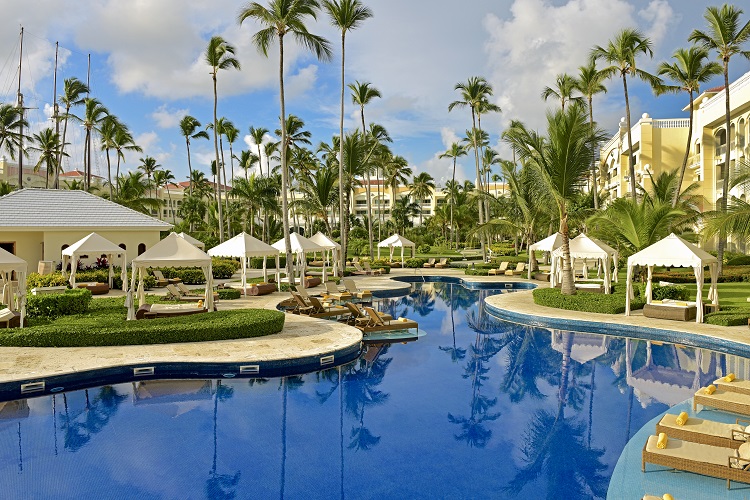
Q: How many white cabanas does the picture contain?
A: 11